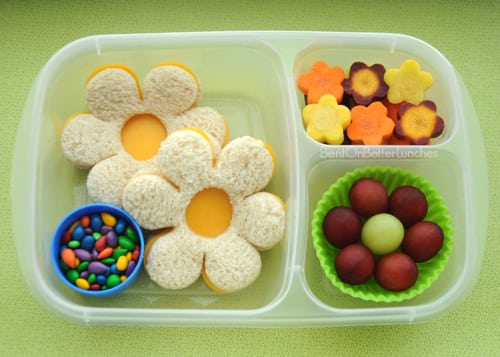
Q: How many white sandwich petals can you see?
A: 11